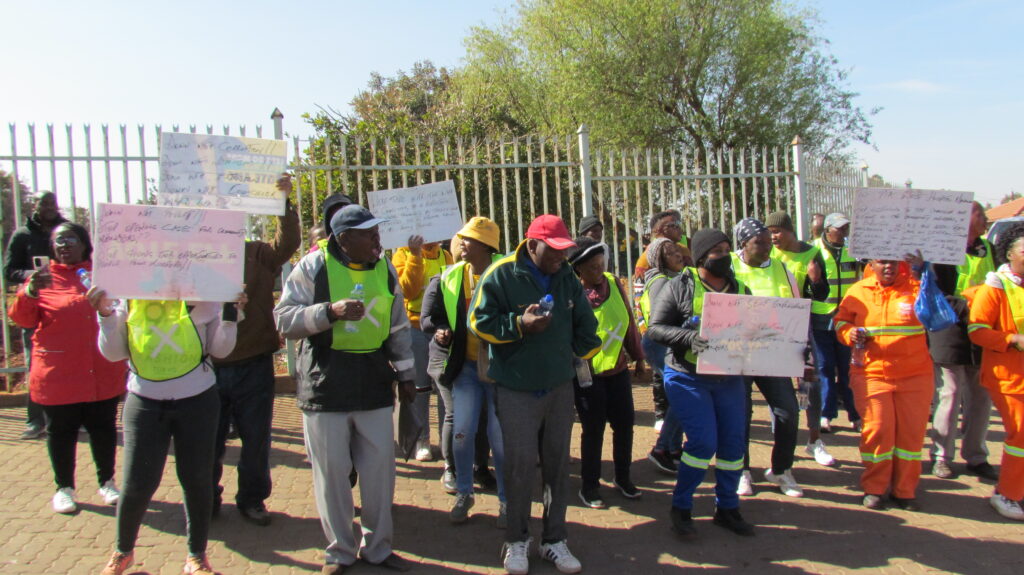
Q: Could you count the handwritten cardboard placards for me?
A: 5